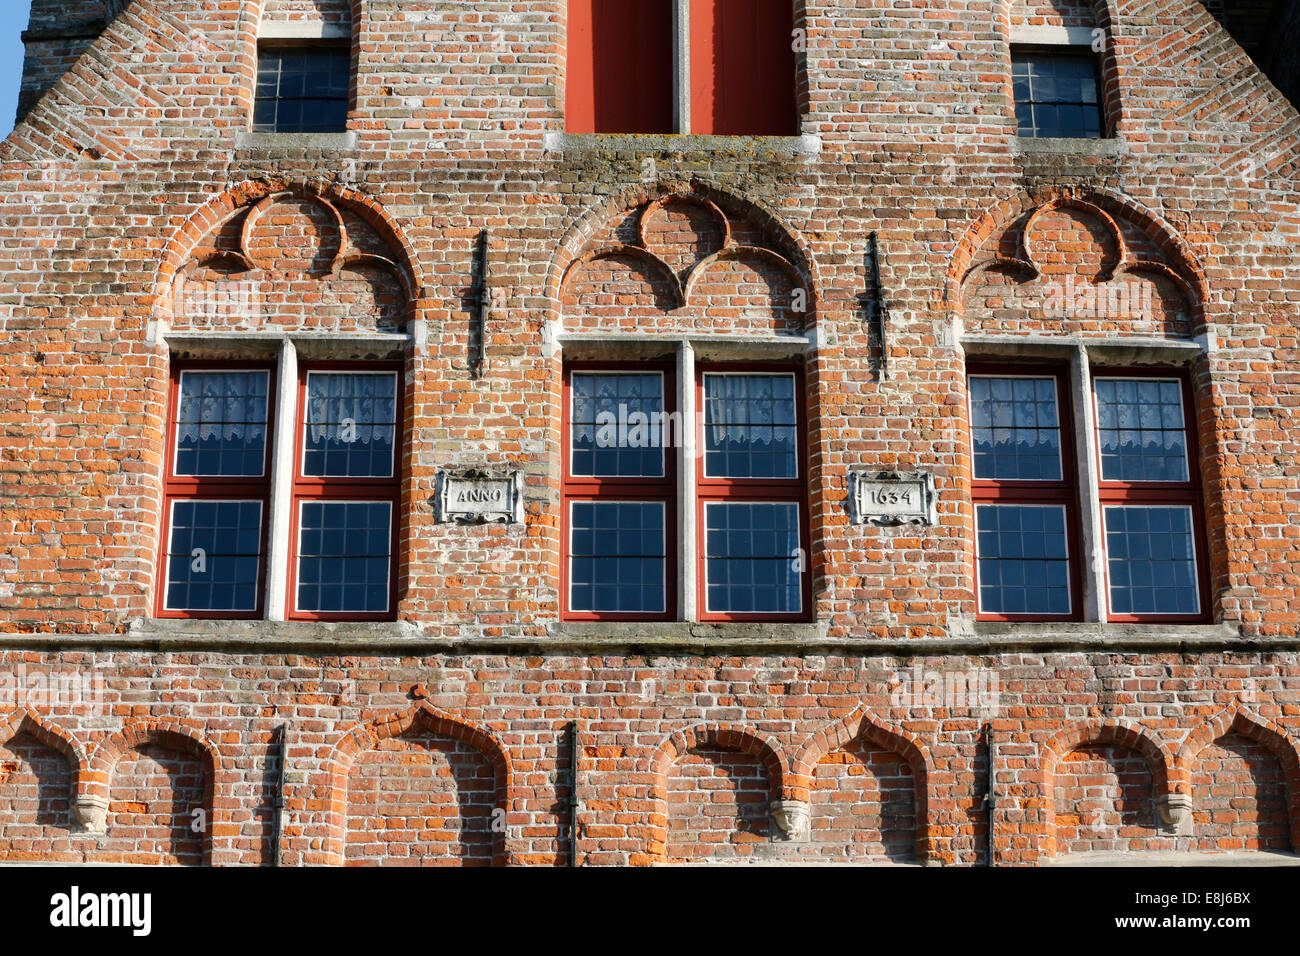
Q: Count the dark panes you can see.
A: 14